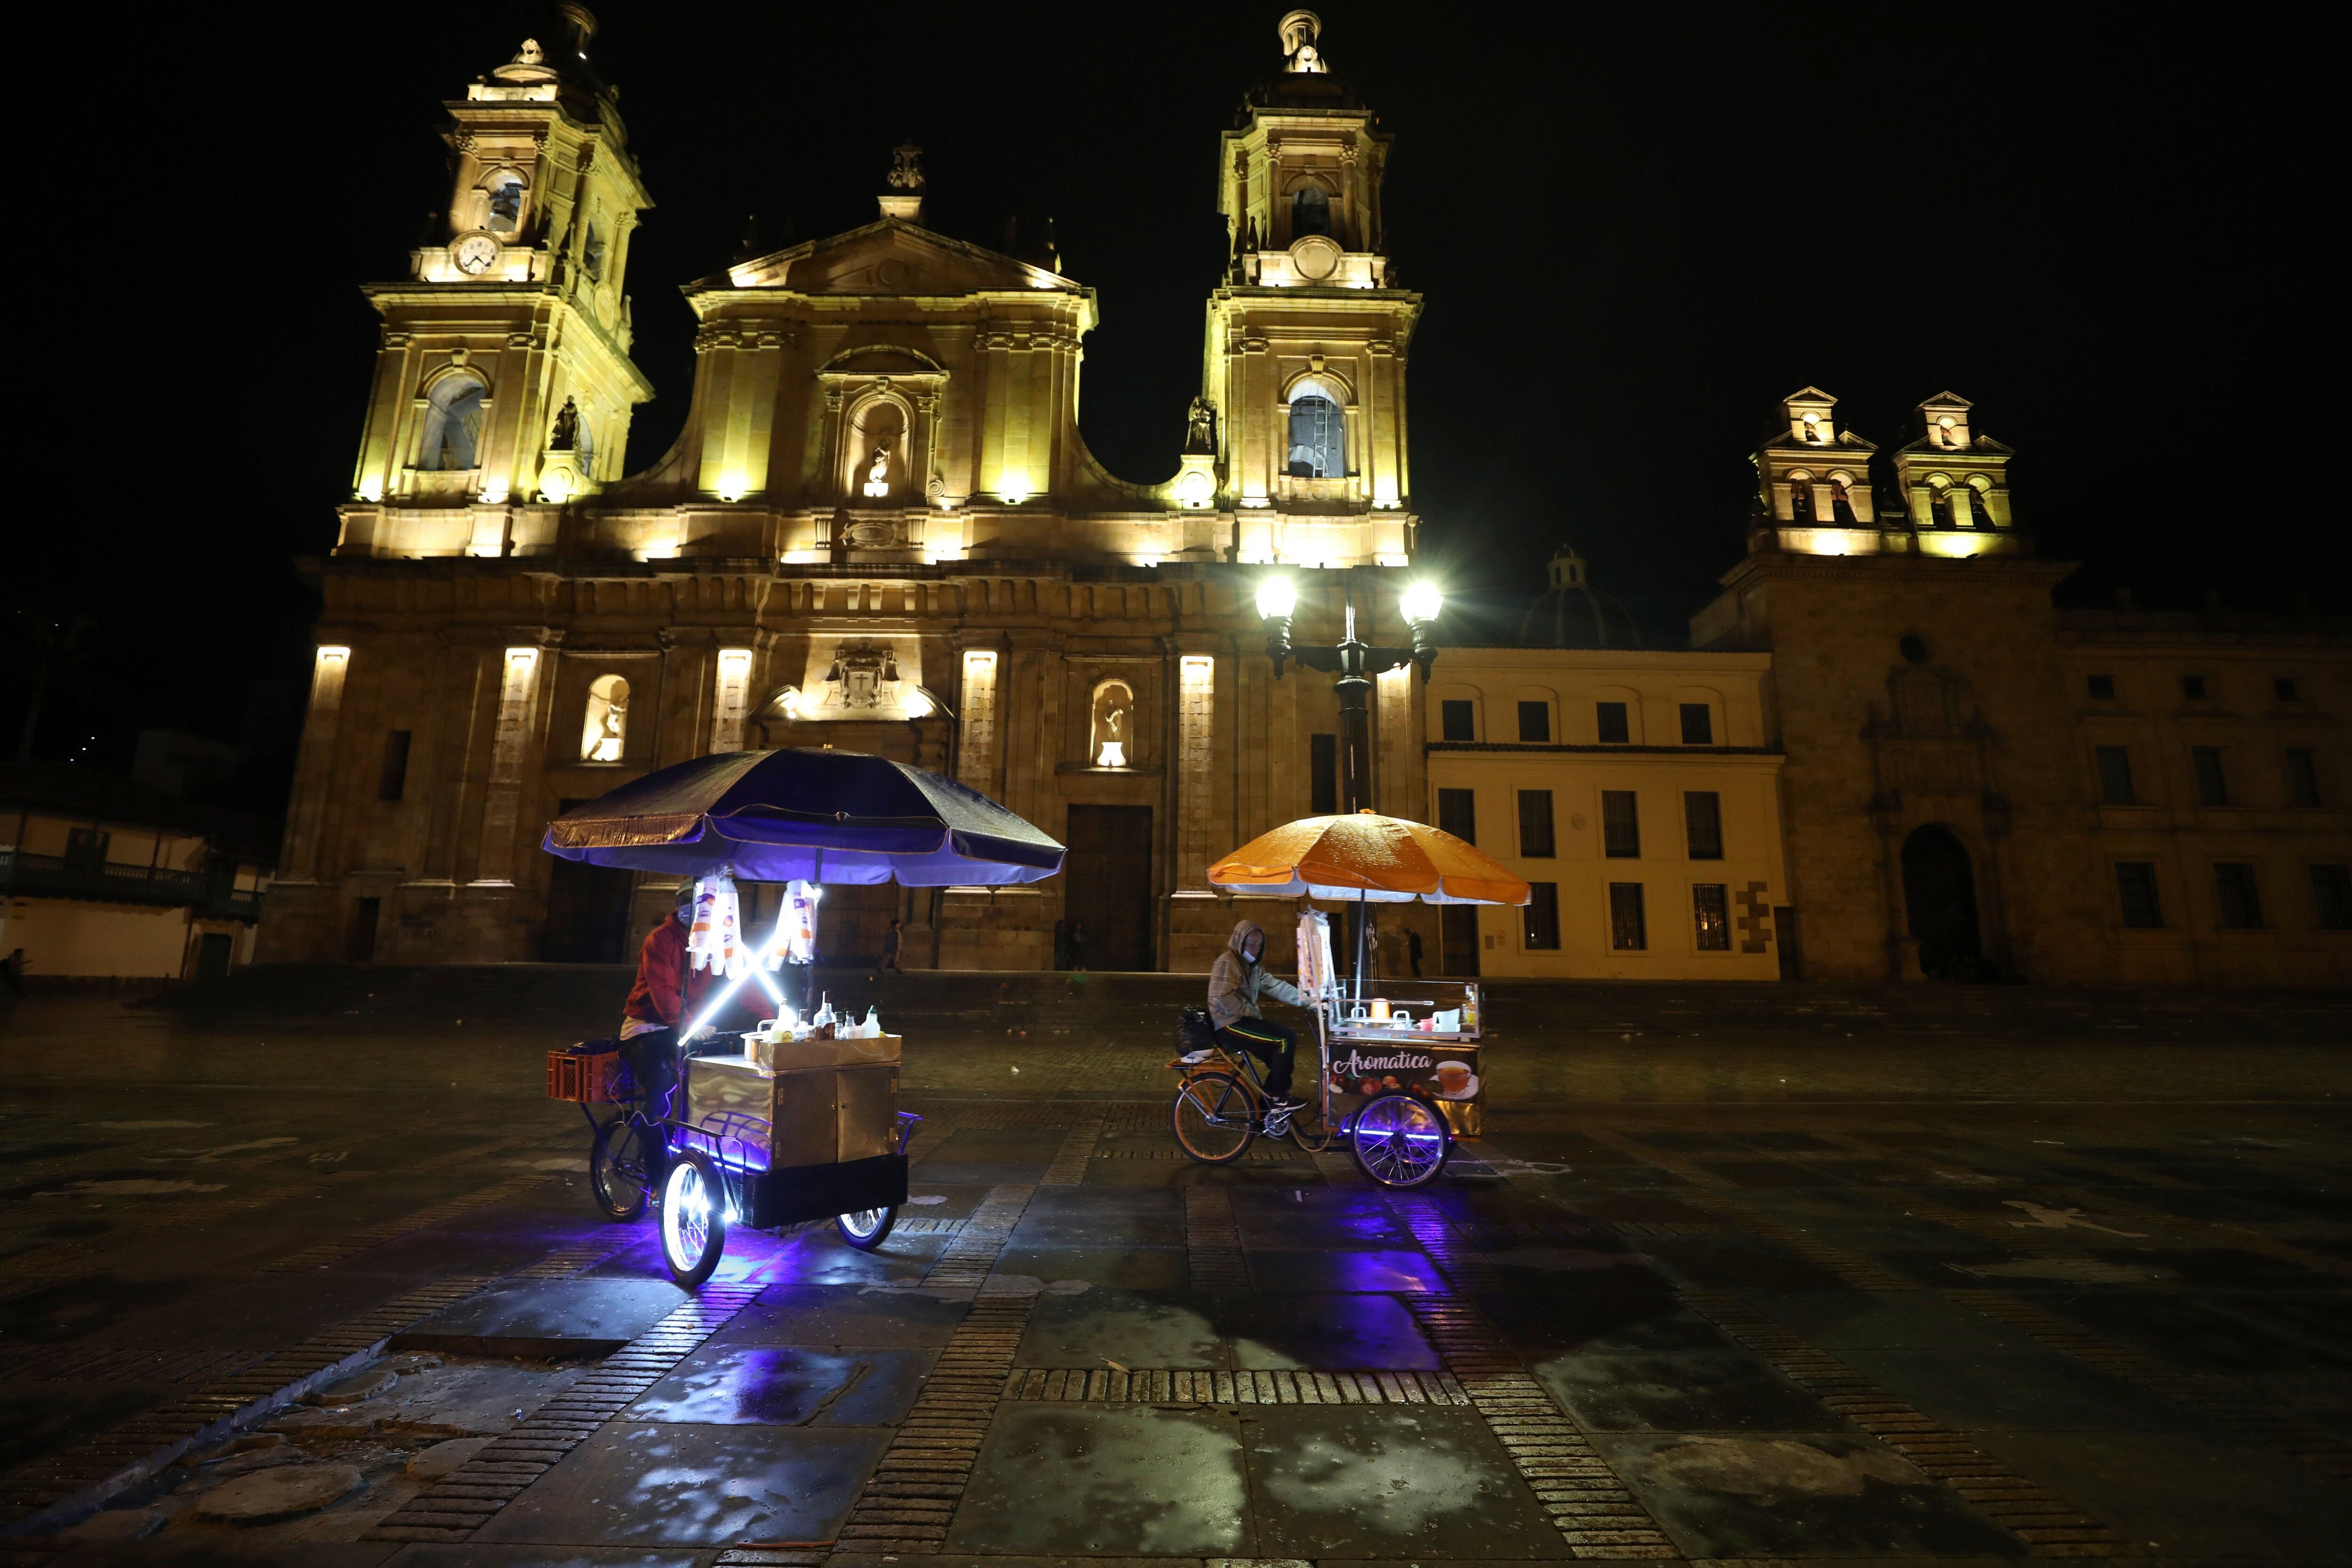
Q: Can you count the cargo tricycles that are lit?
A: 2